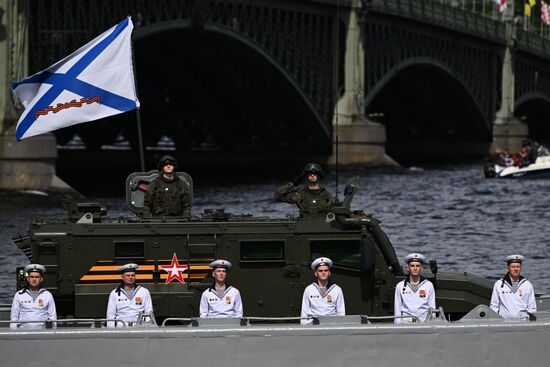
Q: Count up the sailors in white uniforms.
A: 6